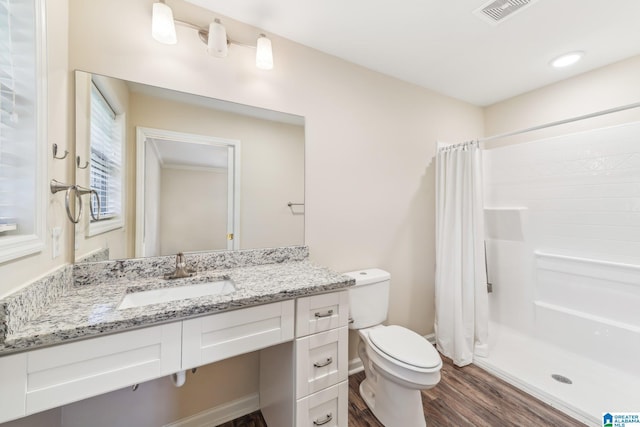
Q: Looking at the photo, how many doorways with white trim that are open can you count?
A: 1